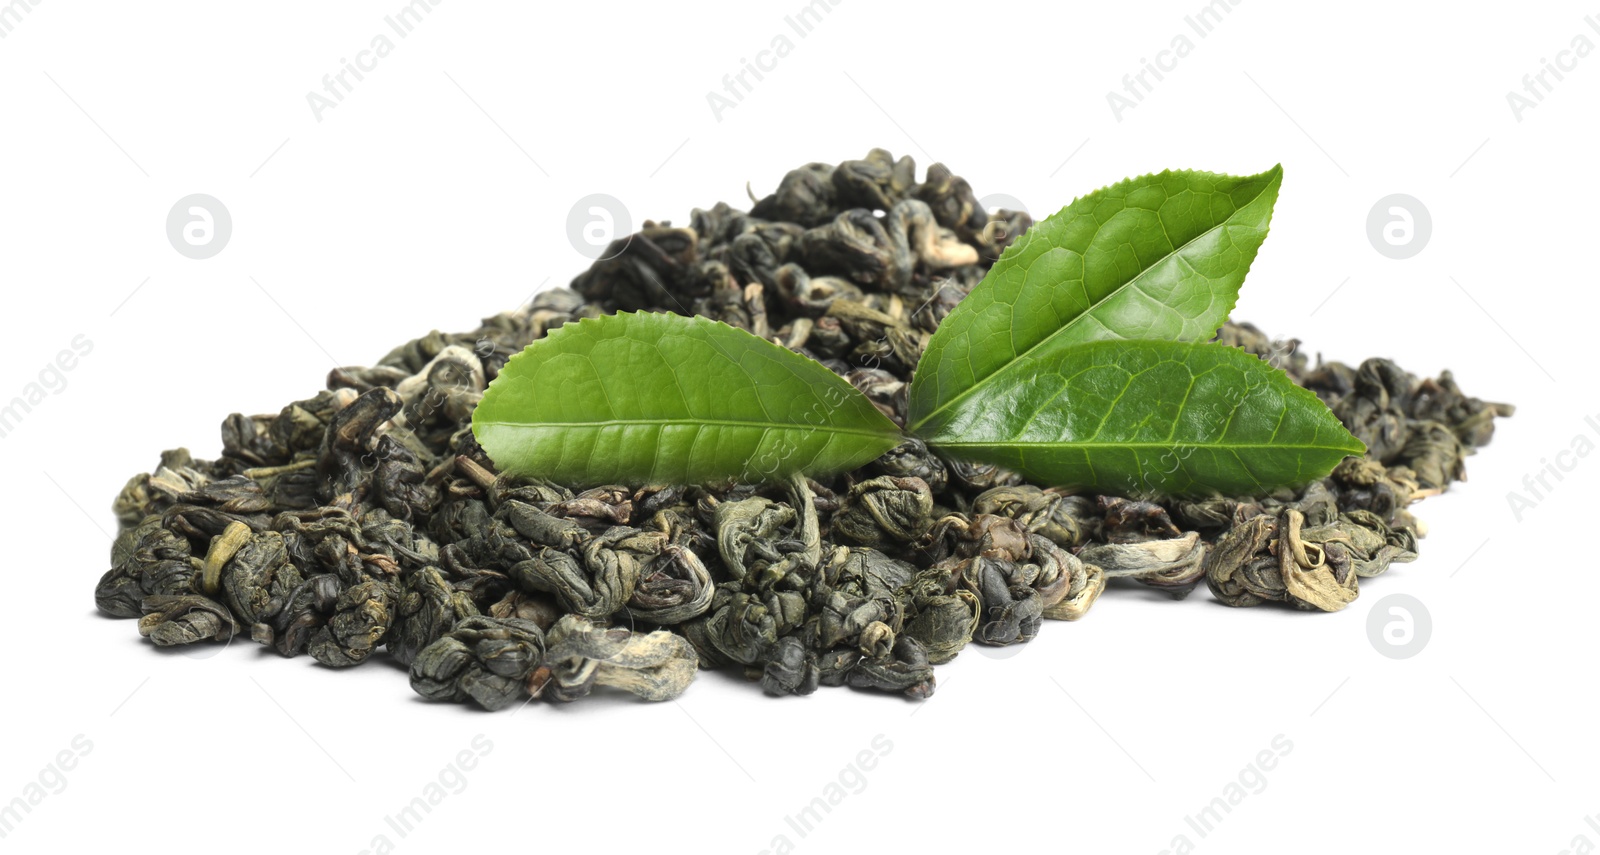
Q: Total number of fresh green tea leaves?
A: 3